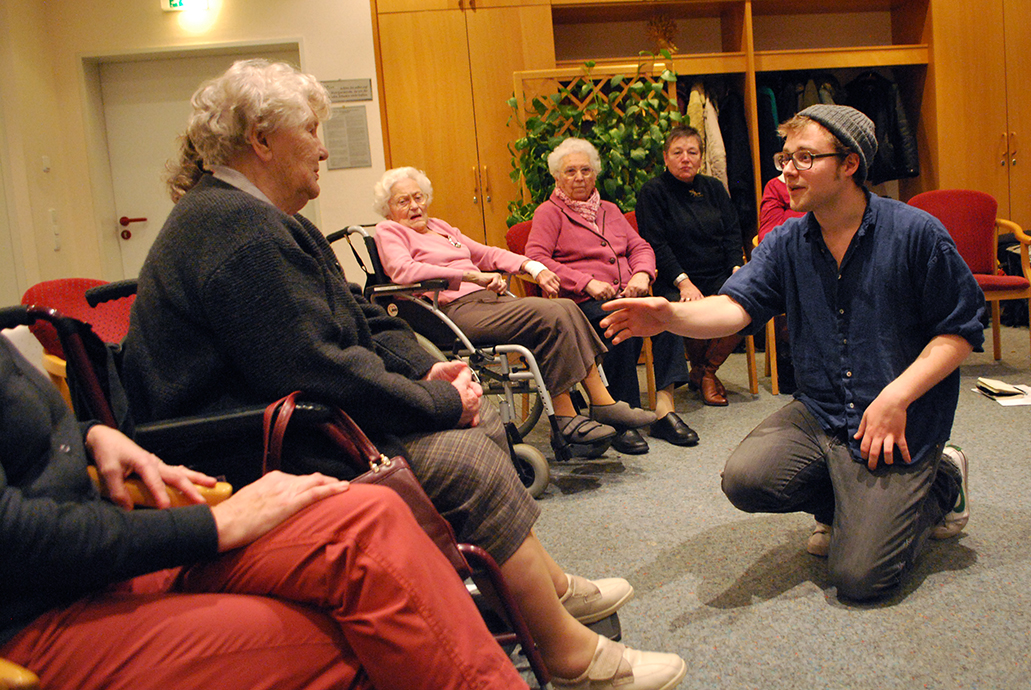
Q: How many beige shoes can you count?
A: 2